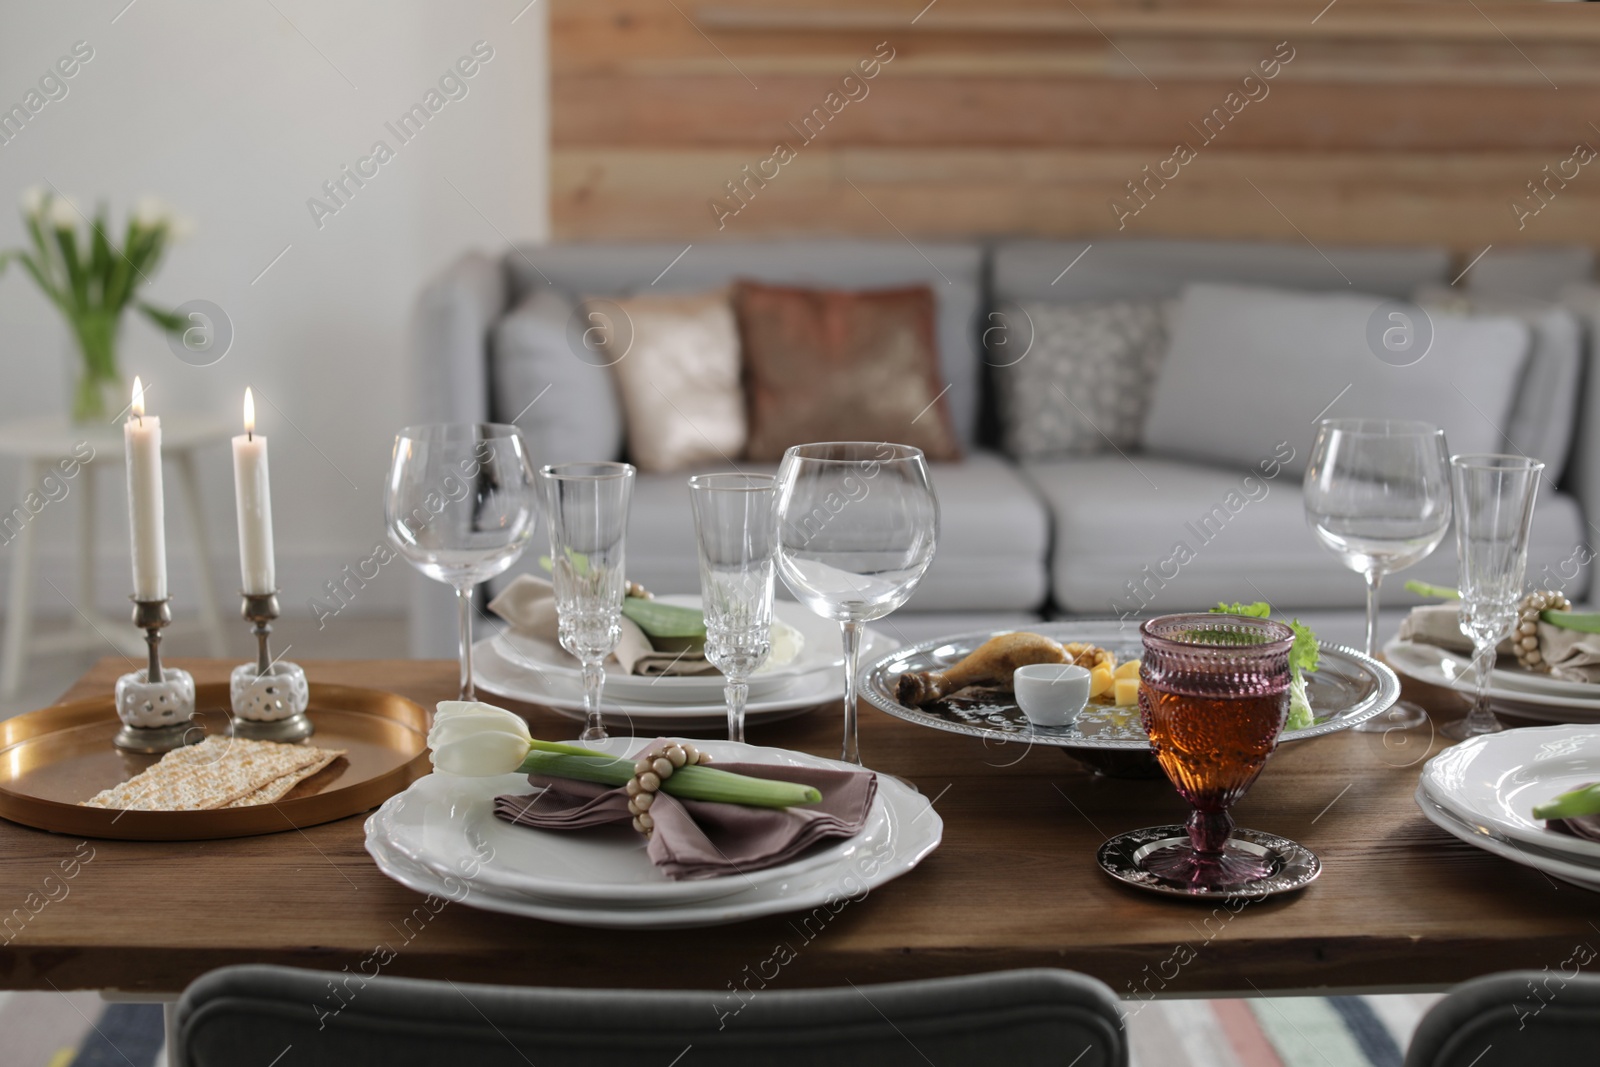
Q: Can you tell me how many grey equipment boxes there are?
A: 0